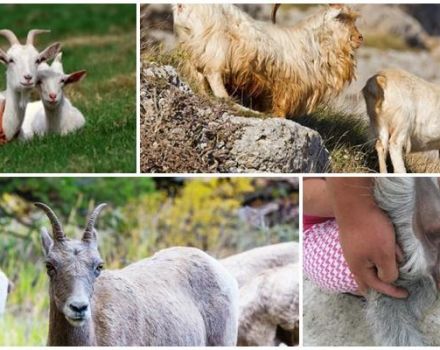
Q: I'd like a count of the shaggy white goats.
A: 1